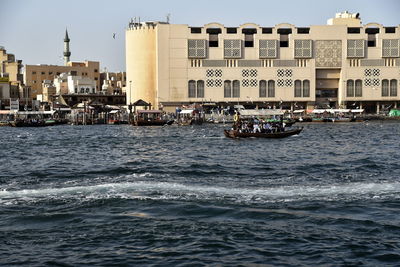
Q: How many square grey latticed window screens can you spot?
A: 6